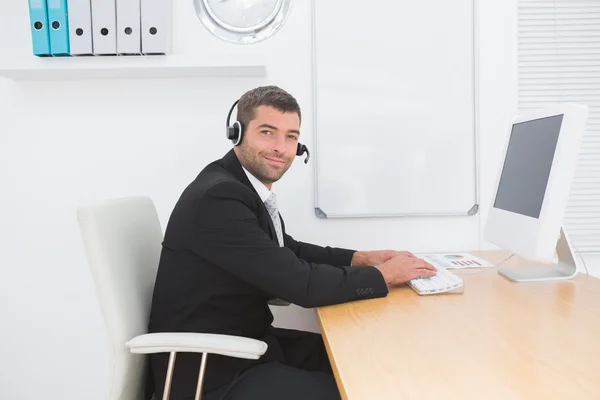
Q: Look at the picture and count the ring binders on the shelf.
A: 6